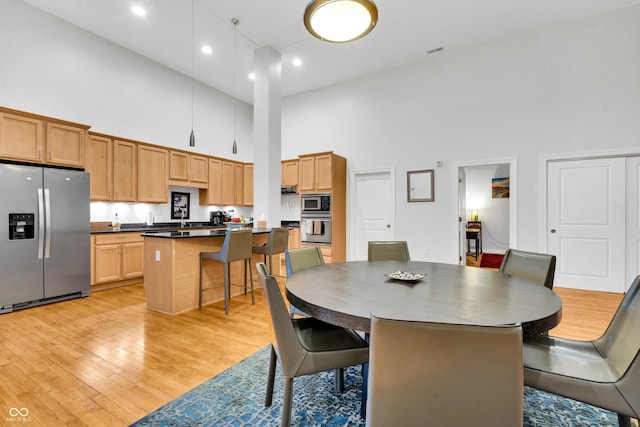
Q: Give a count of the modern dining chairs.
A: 6